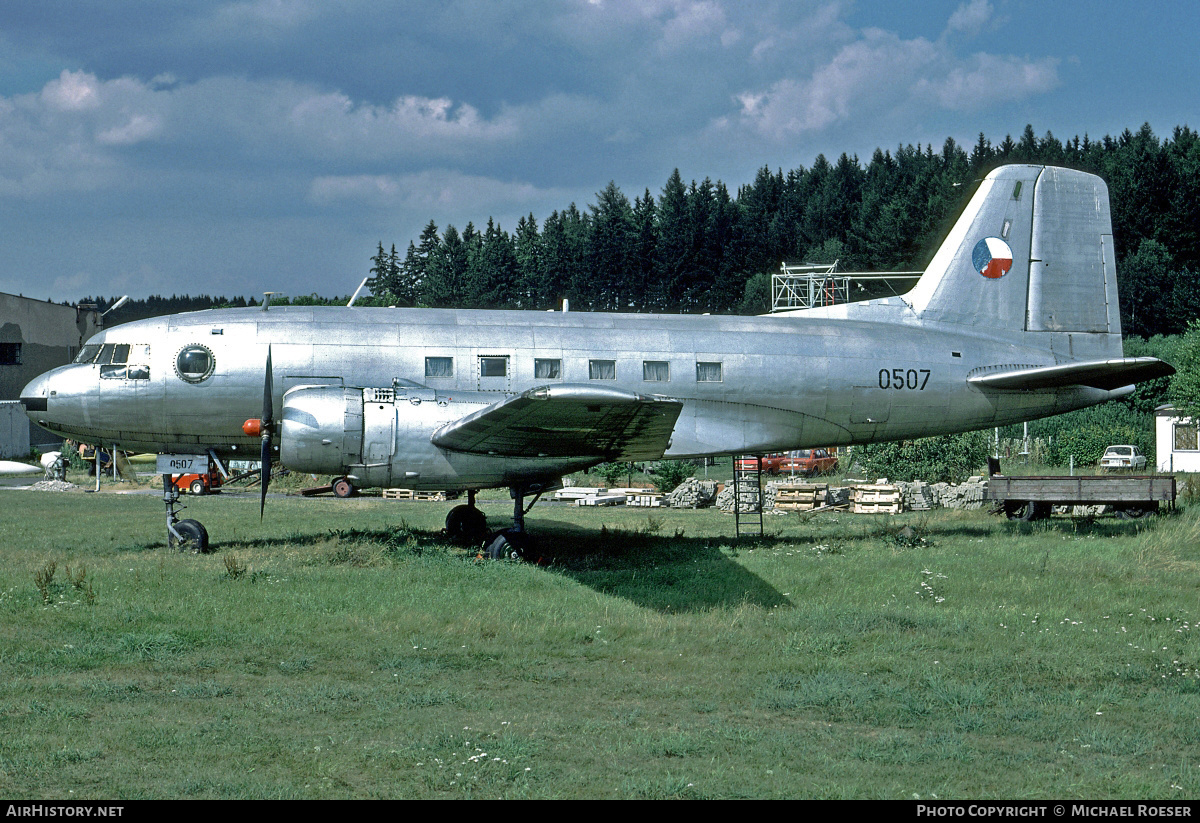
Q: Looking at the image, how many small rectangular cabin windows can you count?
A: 6